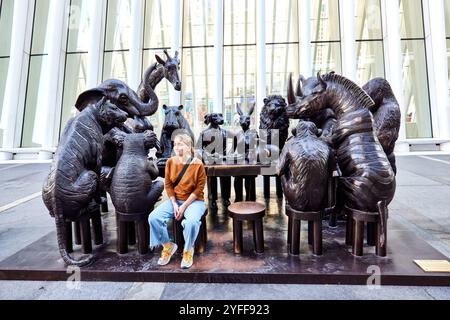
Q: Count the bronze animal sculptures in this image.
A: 12